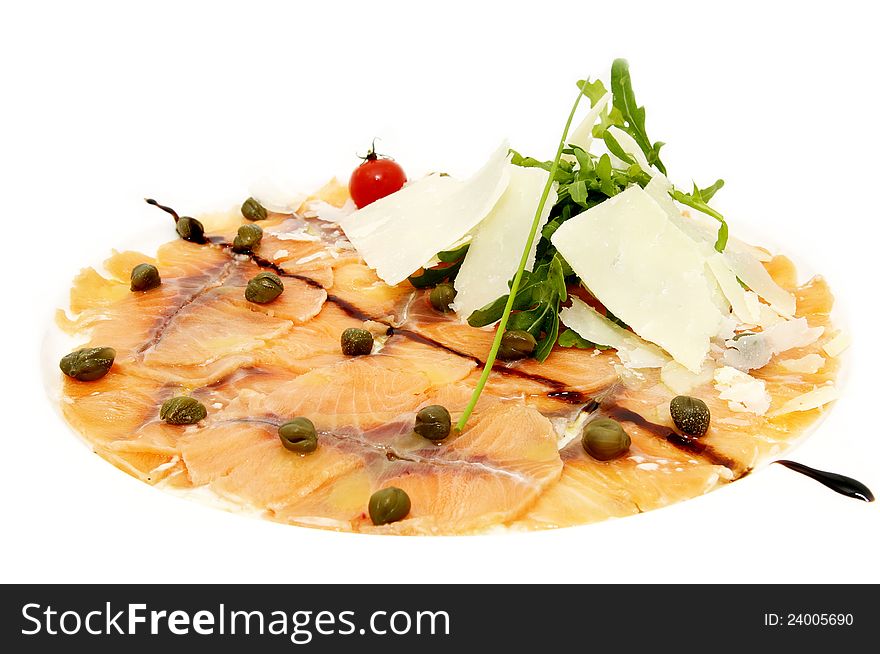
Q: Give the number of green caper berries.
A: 15